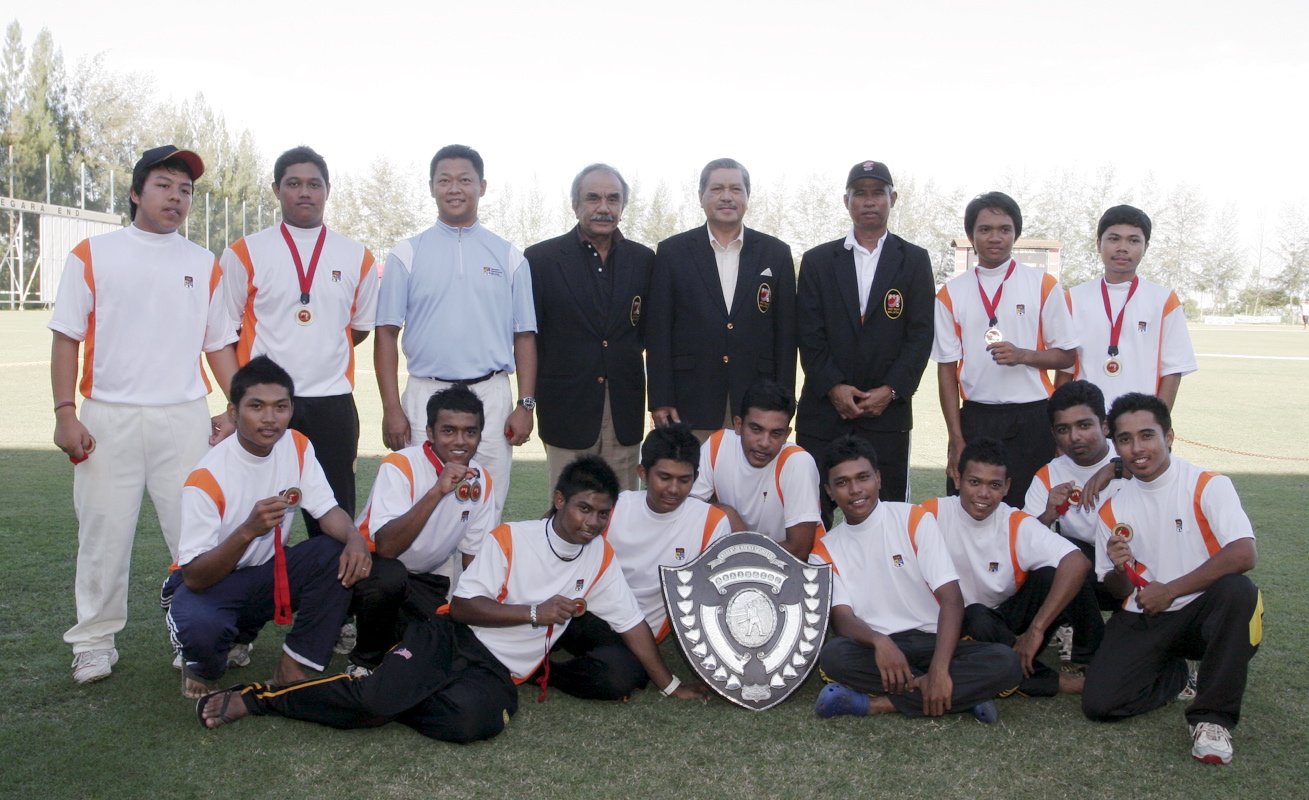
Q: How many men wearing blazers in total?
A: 3